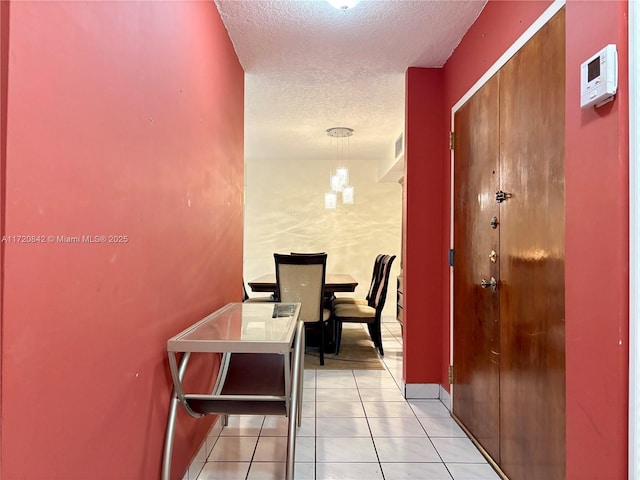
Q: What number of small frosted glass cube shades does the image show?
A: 4